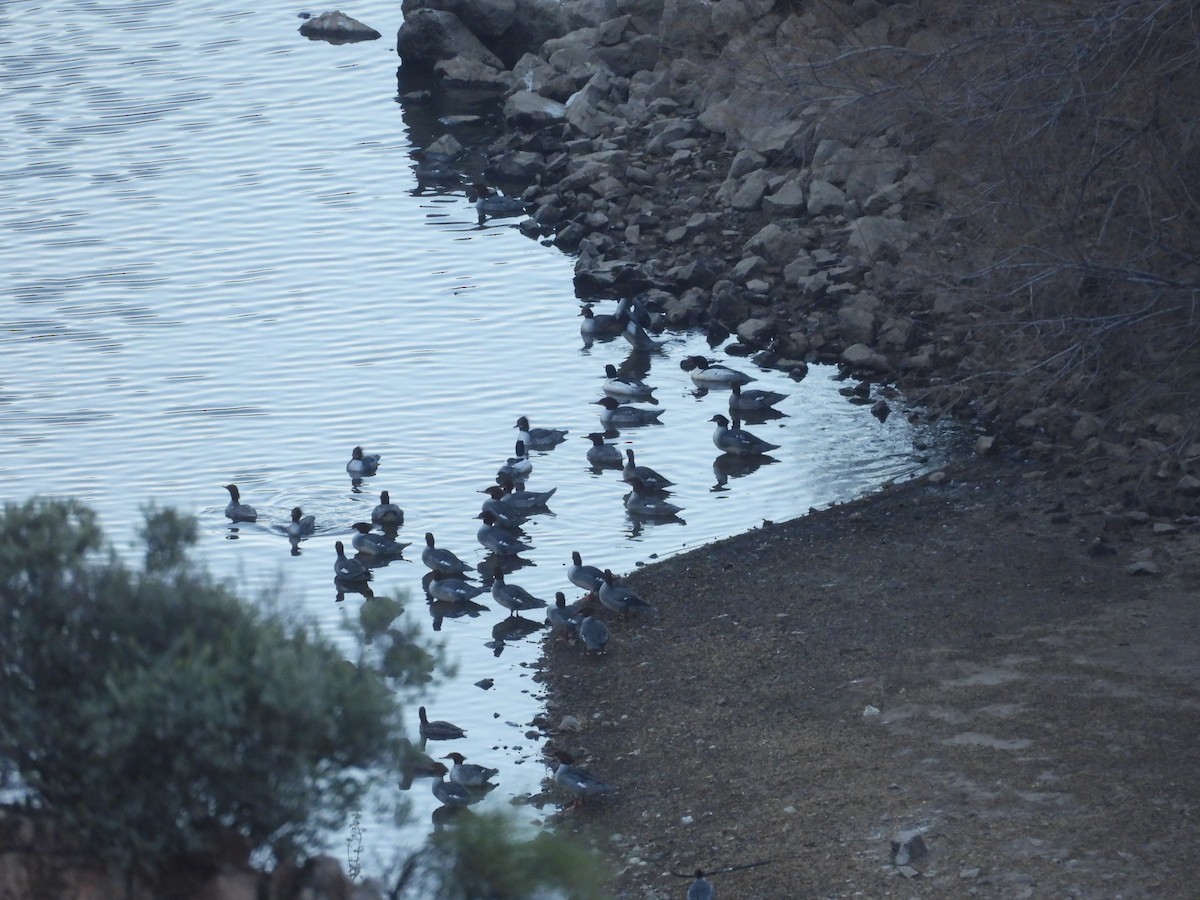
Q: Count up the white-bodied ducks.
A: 3